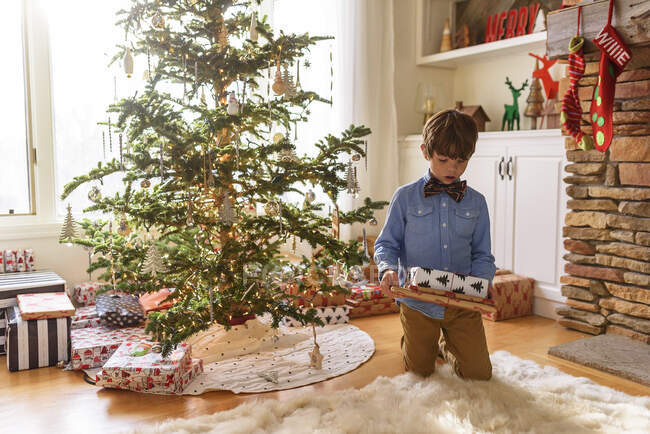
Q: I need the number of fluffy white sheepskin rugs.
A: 1